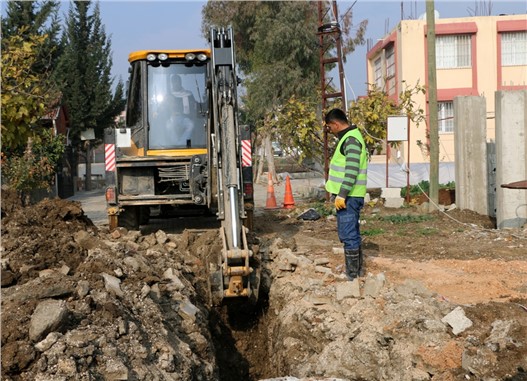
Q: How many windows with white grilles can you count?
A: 3